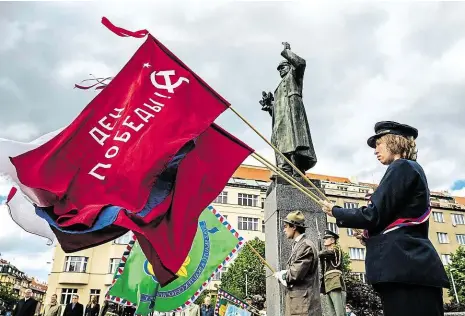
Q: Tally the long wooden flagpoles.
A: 4